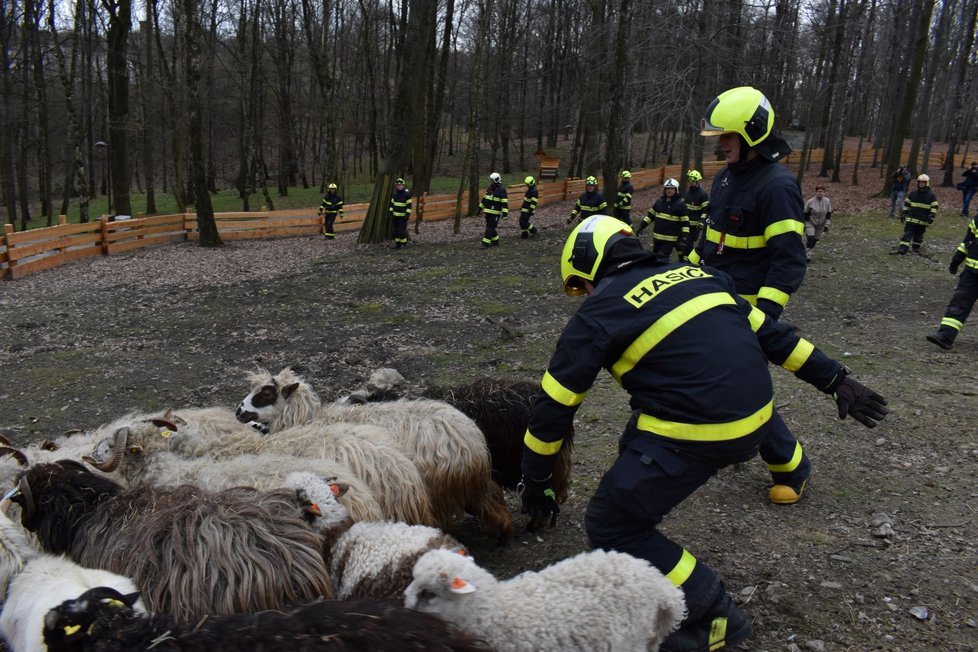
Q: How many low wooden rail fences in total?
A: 1